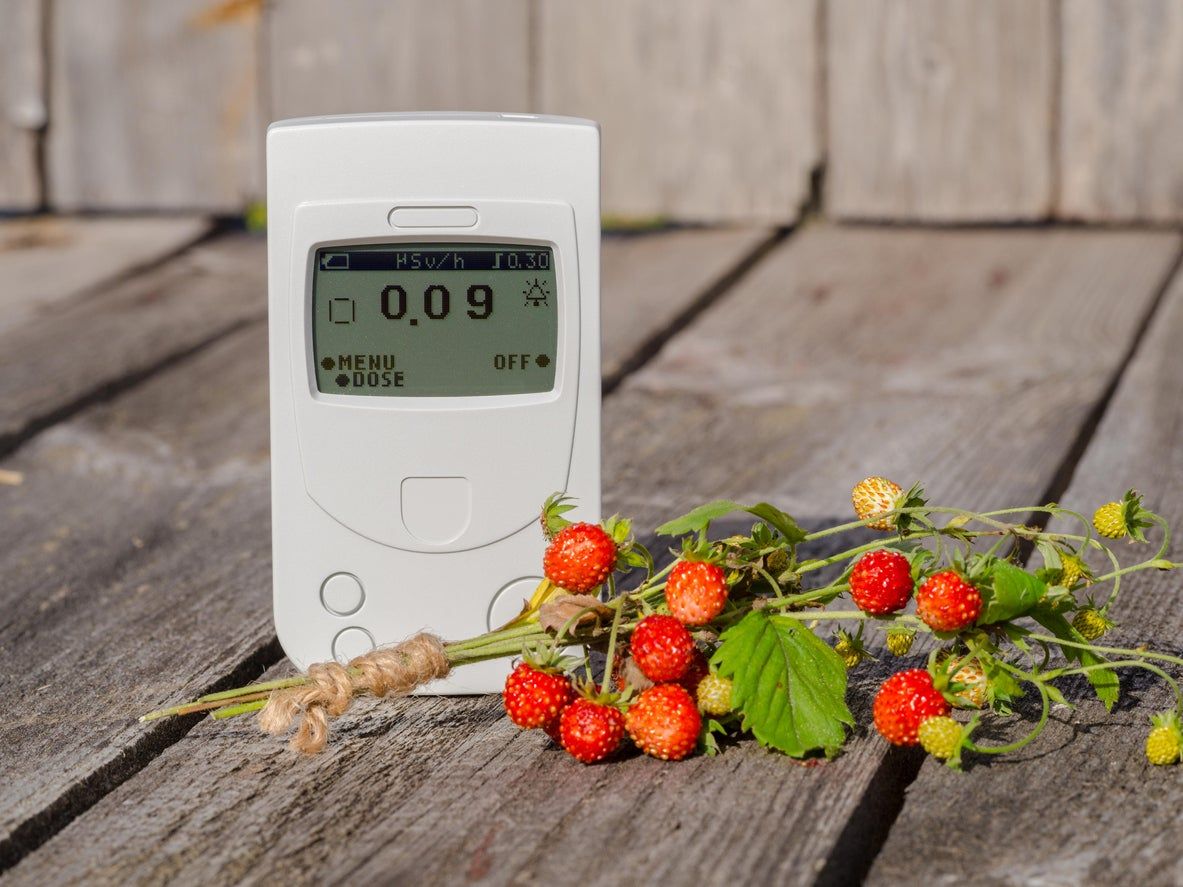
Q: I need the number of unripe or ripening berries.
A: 10